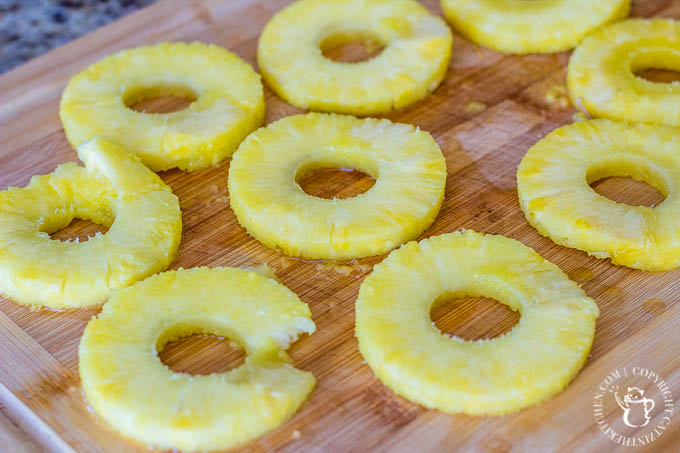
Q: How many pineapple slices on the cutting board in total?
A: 9